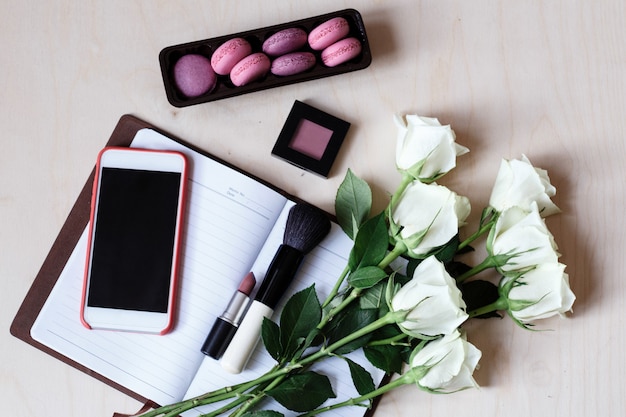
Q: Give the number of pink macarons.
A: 4